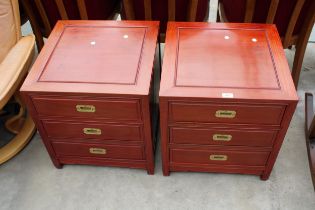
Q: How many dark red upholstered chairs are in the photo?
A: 3